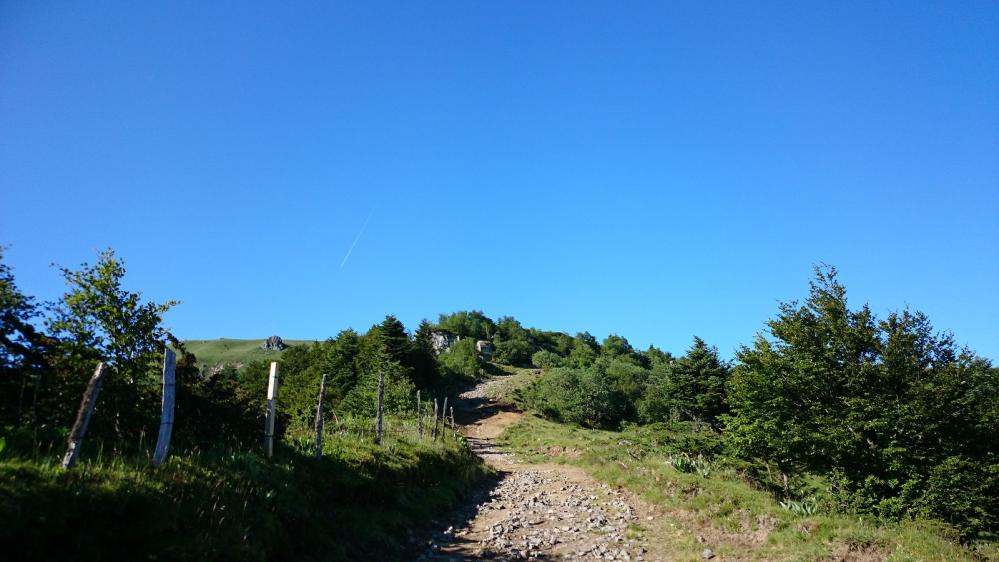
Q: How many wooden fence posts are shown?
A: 9